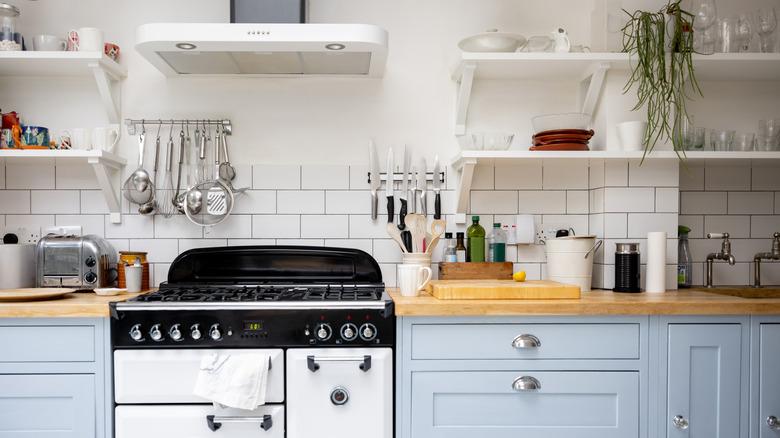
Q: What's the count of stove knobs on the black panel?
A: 8